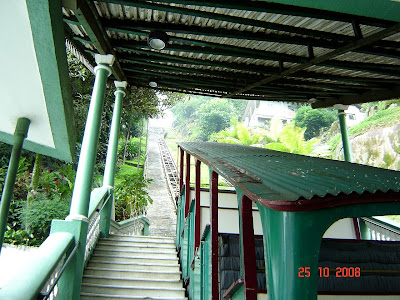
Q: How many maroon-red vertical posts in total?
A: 5